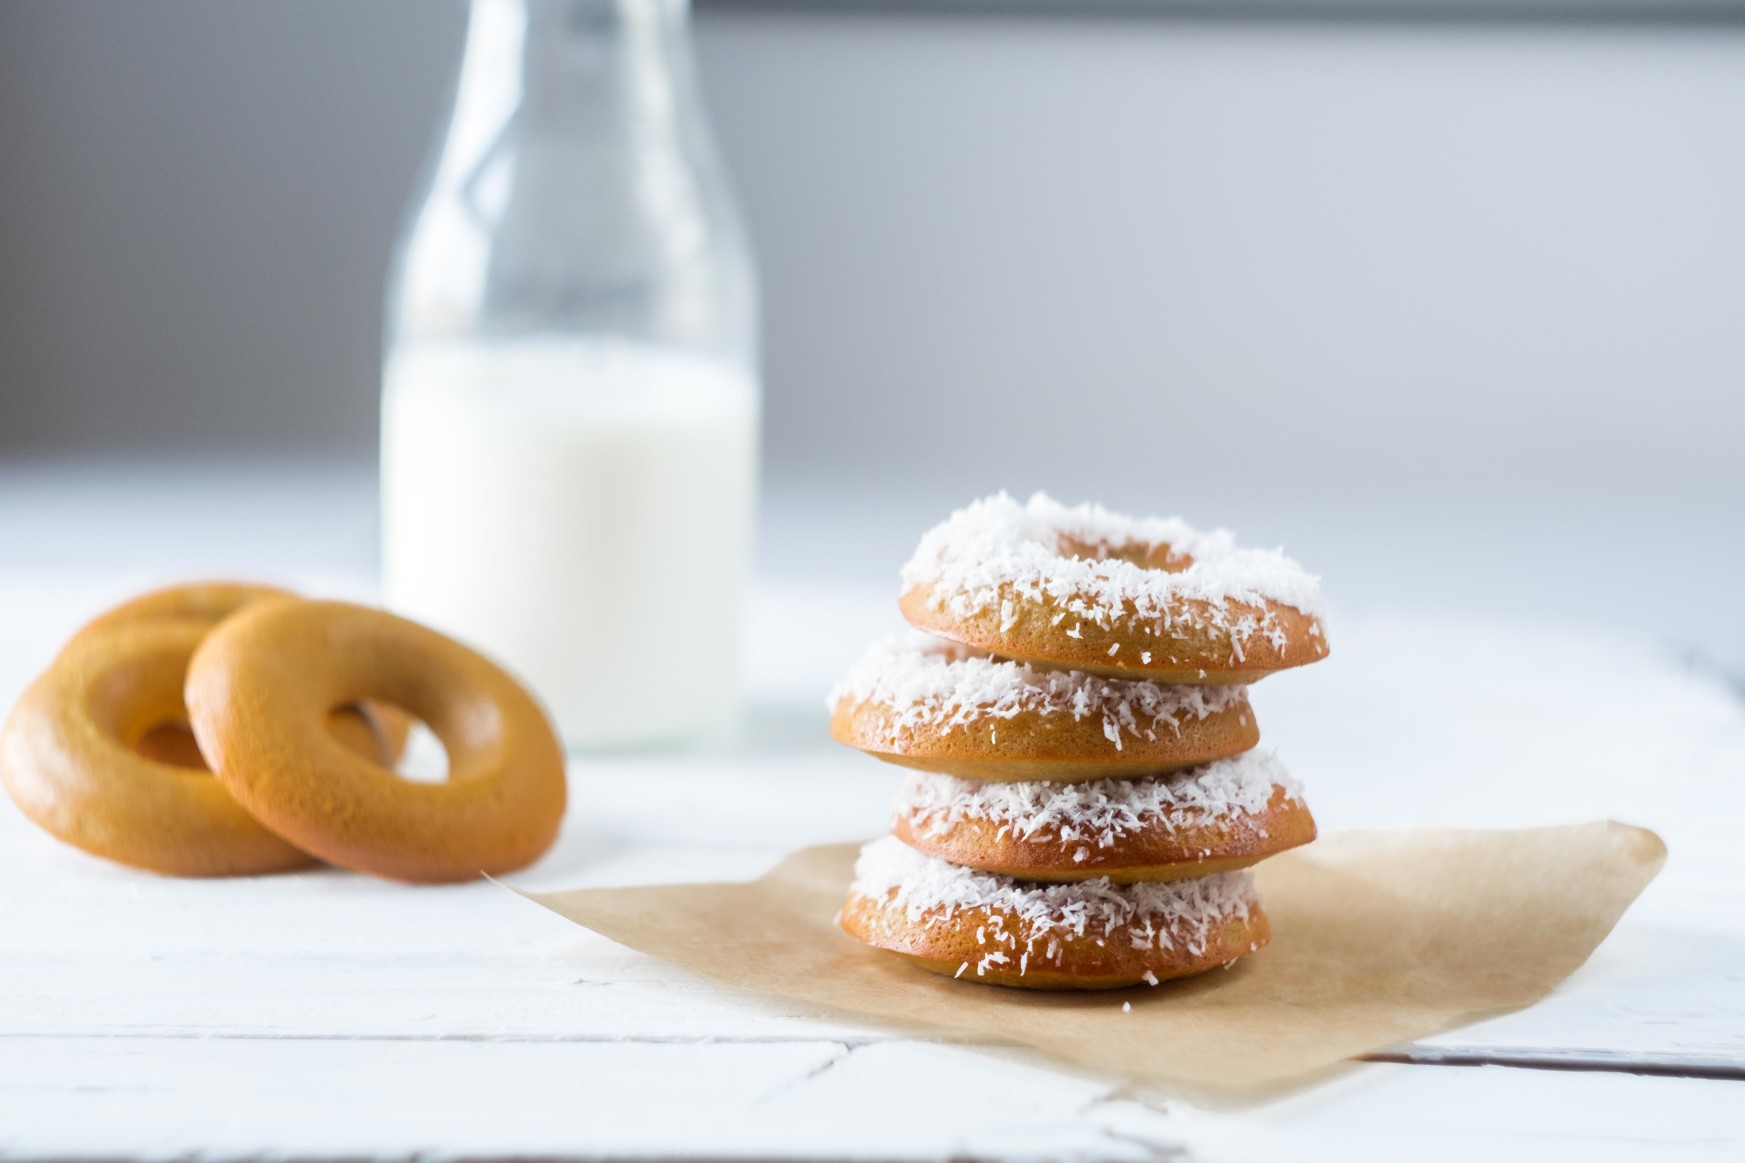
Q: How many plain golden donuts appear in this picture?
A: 3